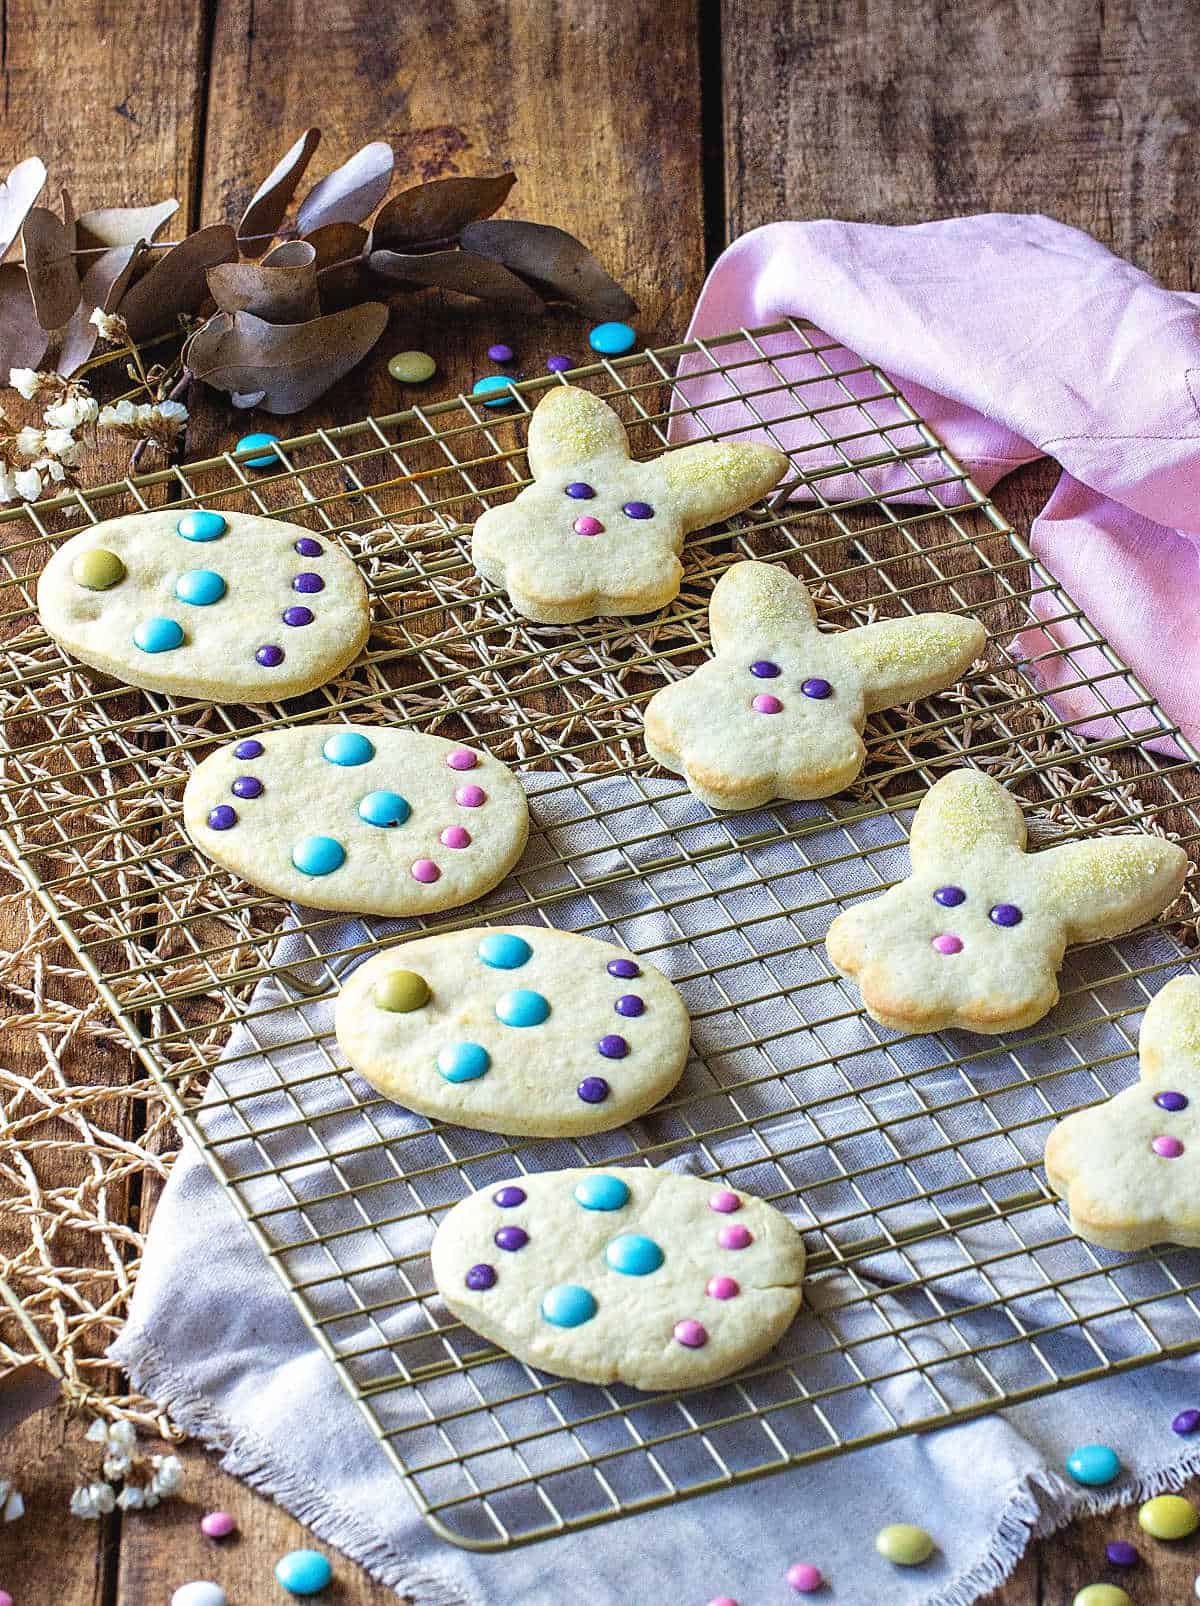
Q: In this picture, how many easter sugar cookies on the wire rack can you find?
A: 8